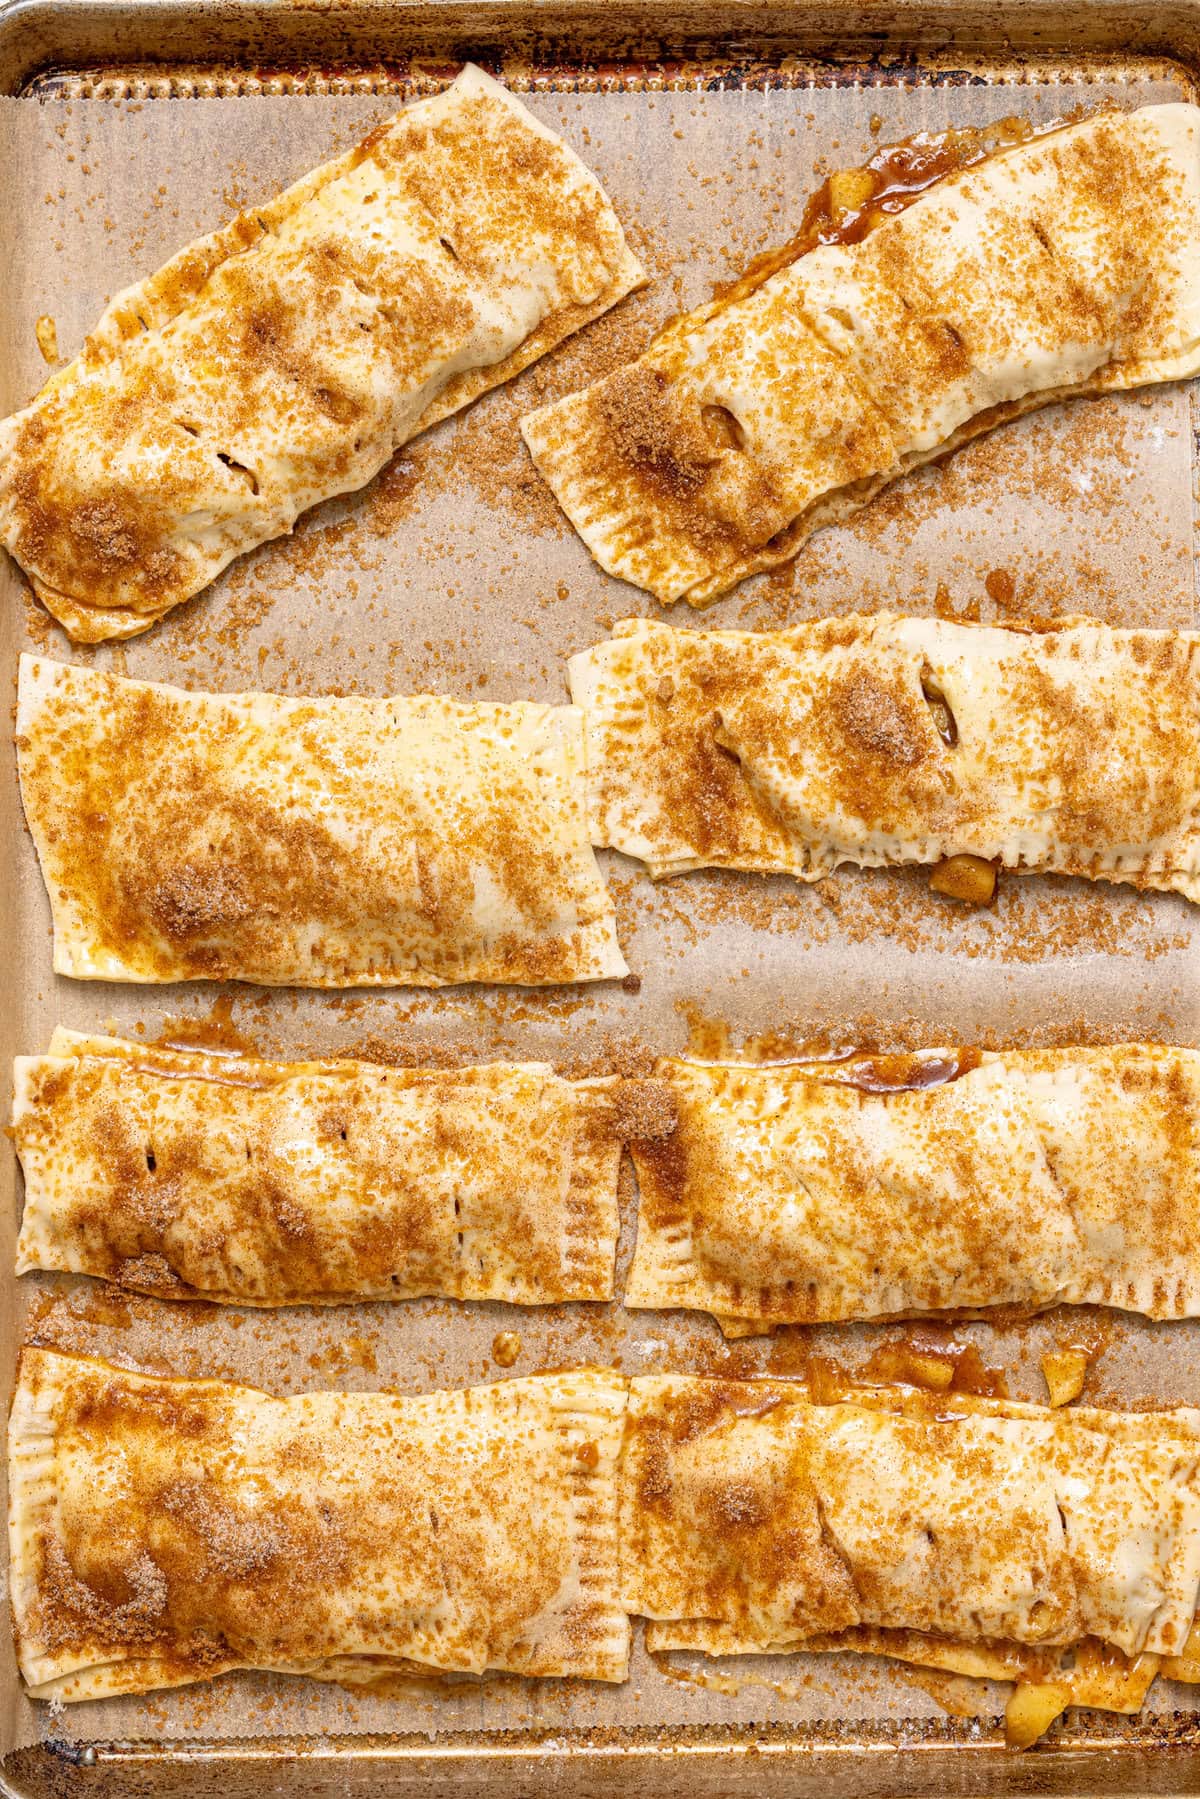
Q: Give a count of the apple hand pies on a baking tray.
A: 8